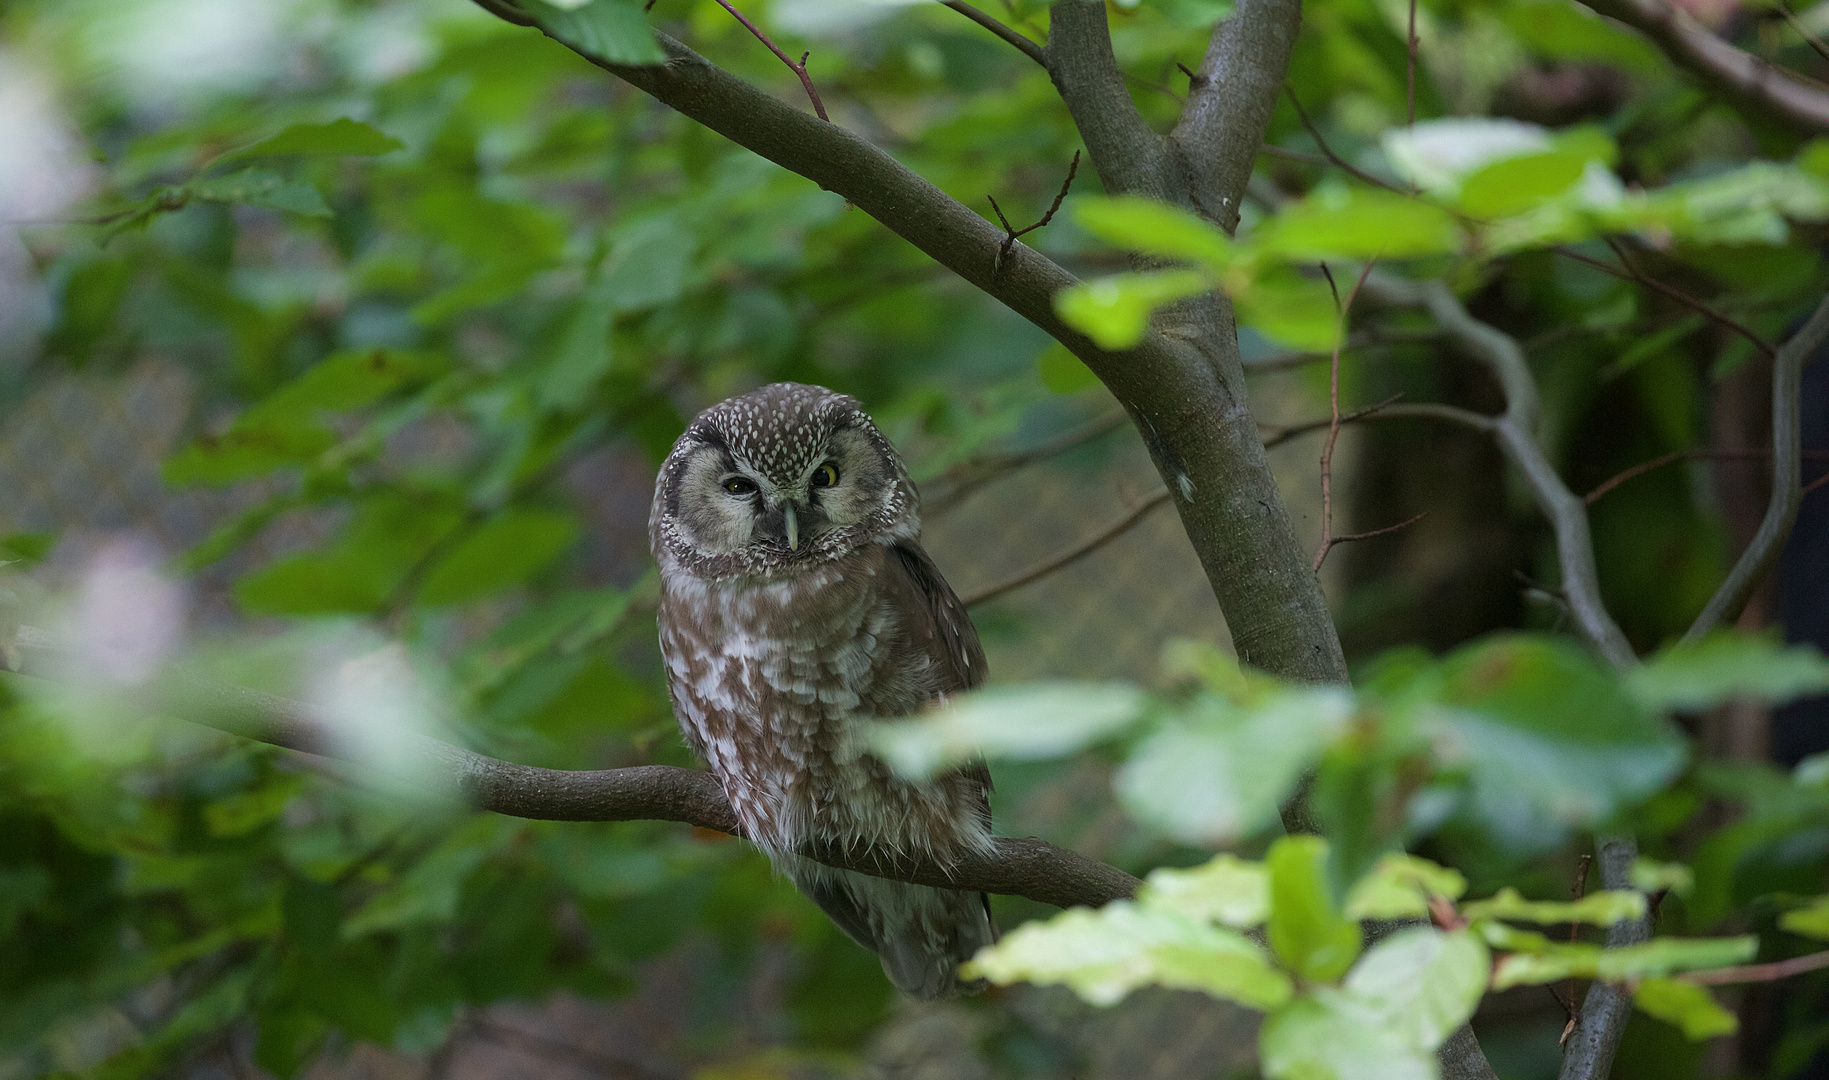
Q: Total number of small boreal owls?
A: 1